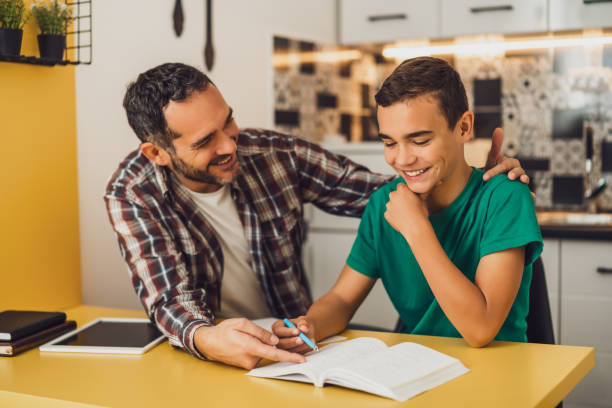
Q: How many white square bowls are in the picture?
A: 0